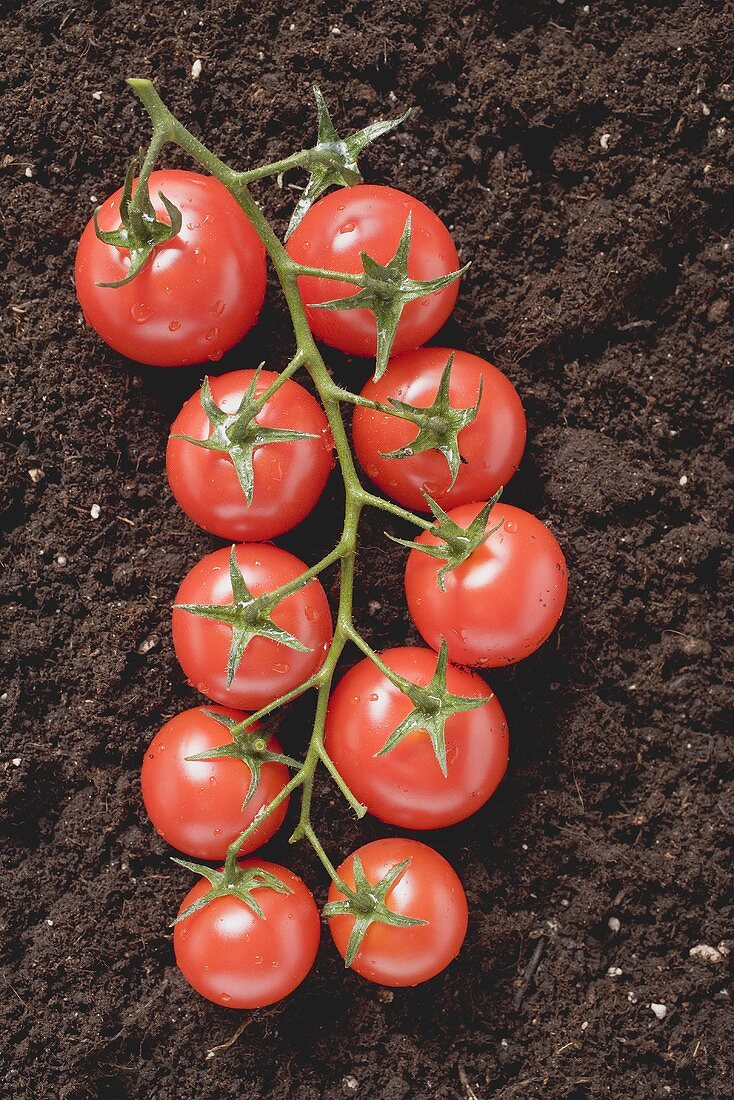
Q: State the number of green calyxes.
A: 11